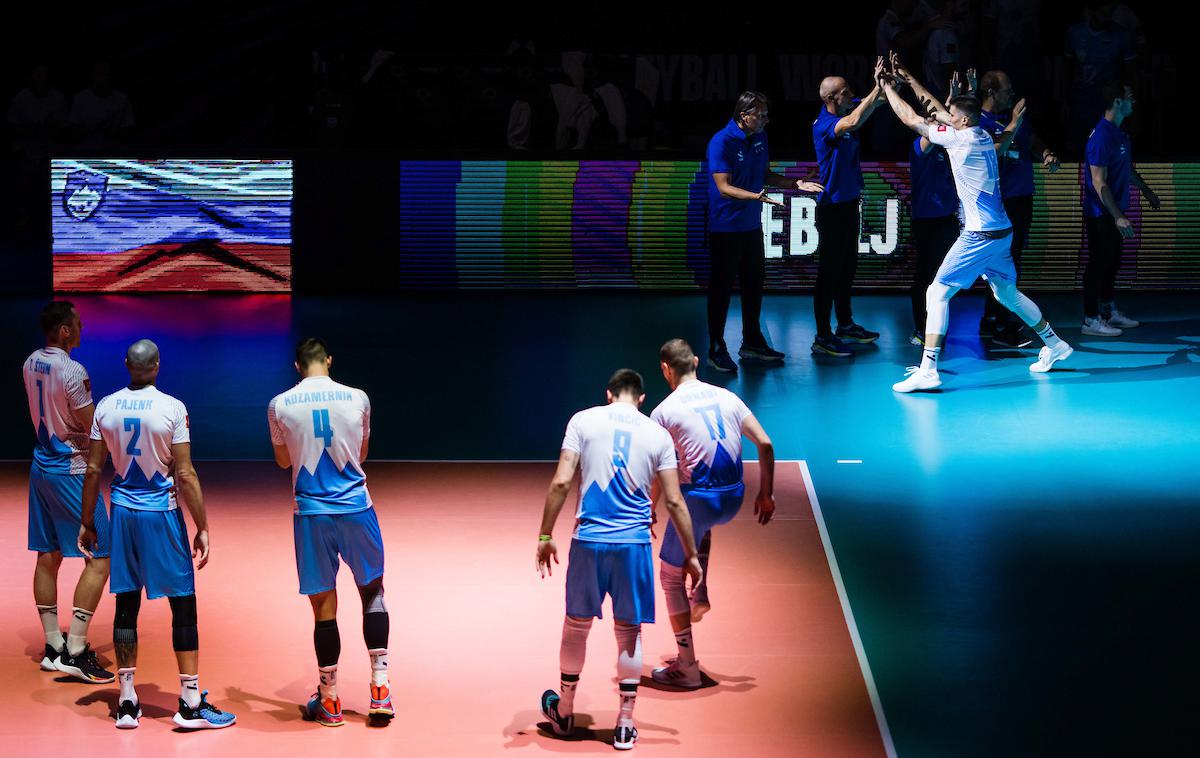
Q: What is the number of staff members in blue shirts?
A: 5